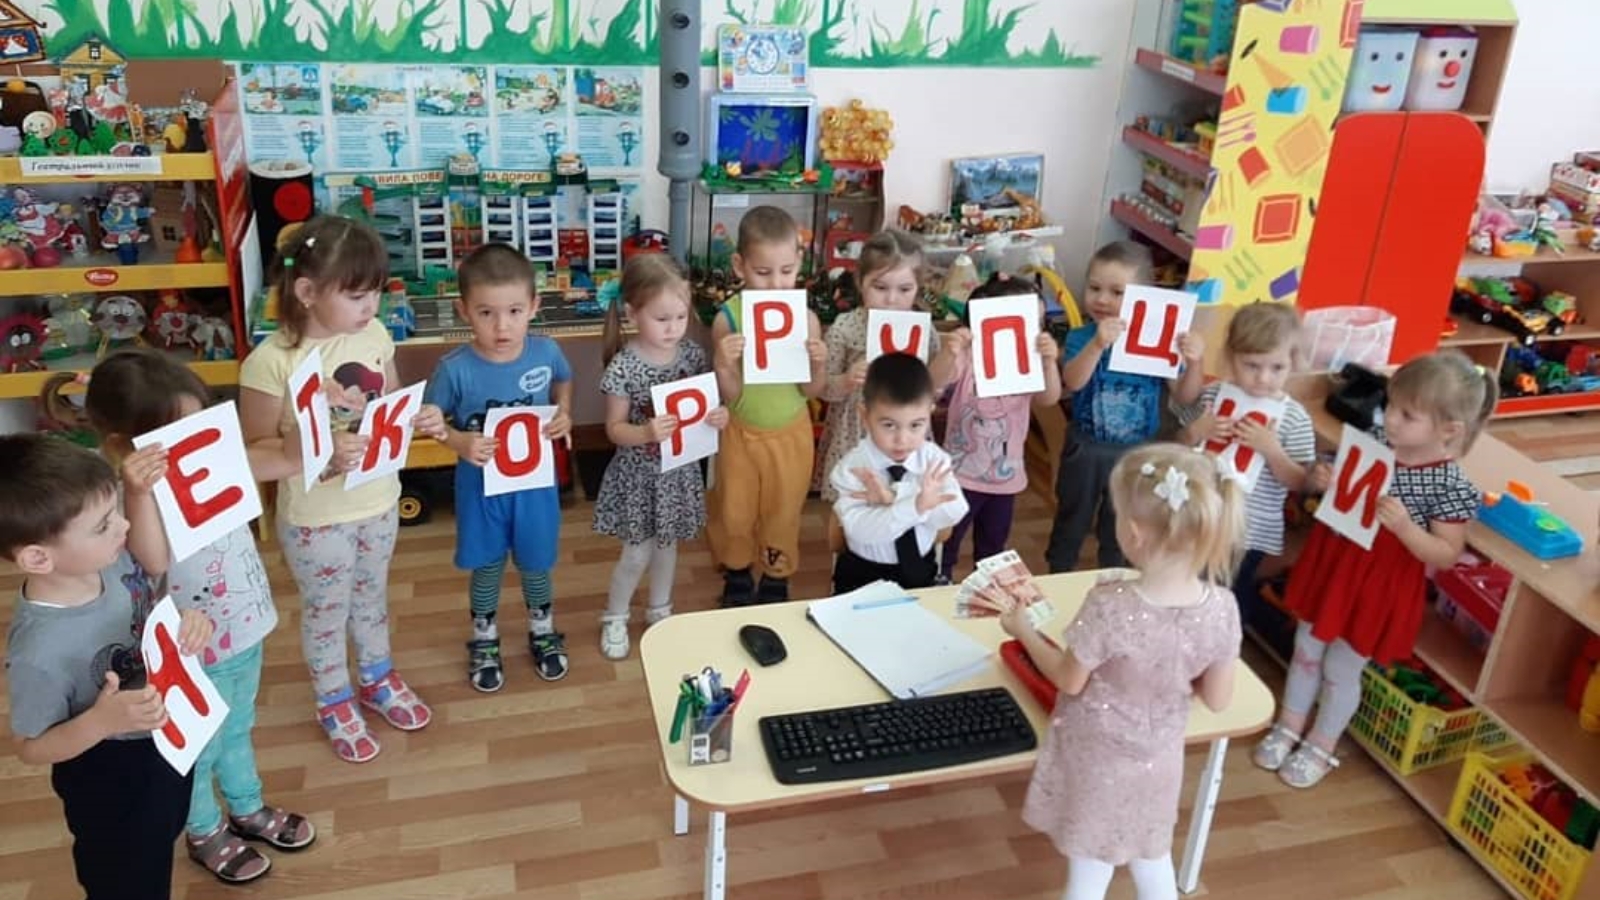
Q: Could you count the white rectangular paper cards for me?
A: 12